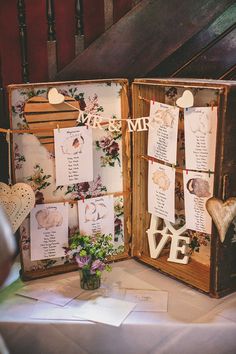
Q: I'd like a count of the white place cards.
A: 7